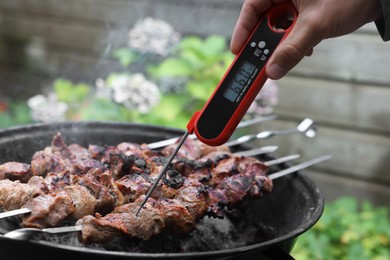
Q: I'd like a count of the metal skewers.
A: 5